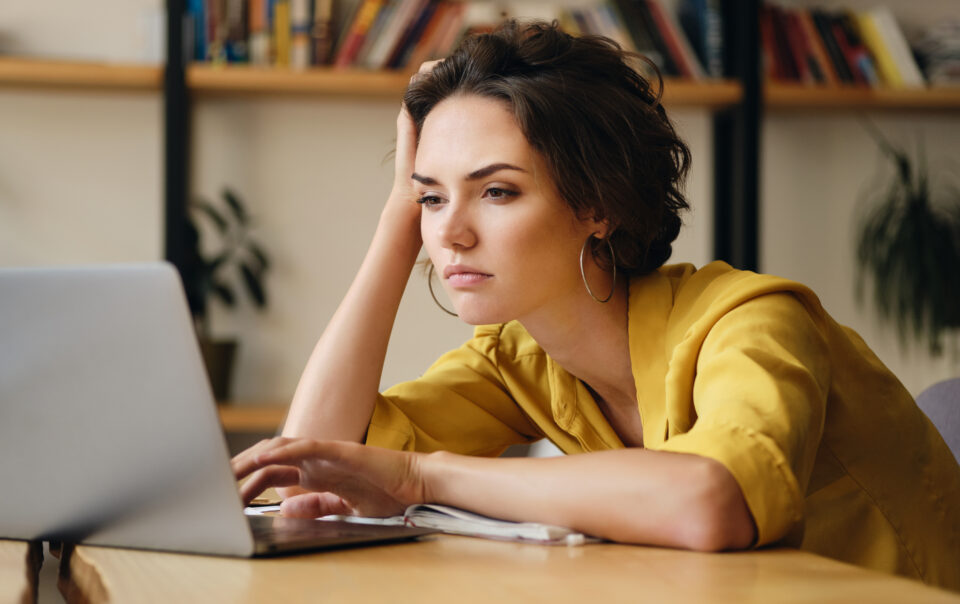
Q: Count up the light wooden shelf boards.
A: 4